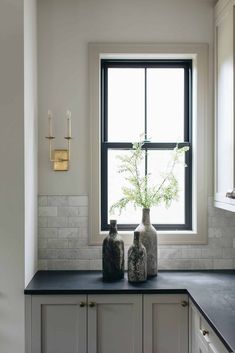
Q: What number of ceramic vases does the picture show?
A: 3